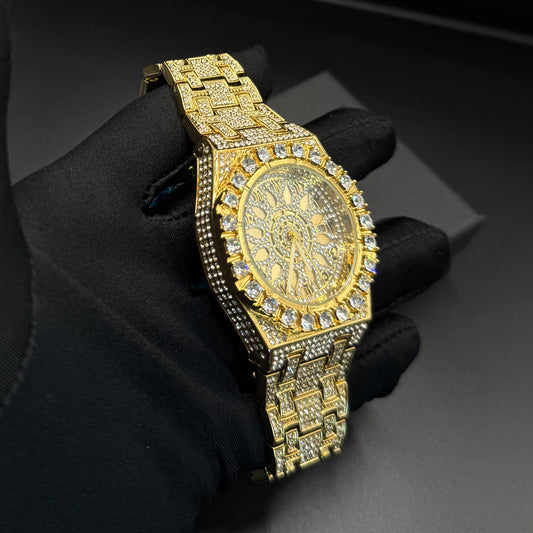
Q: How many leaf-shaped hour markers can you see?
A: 12